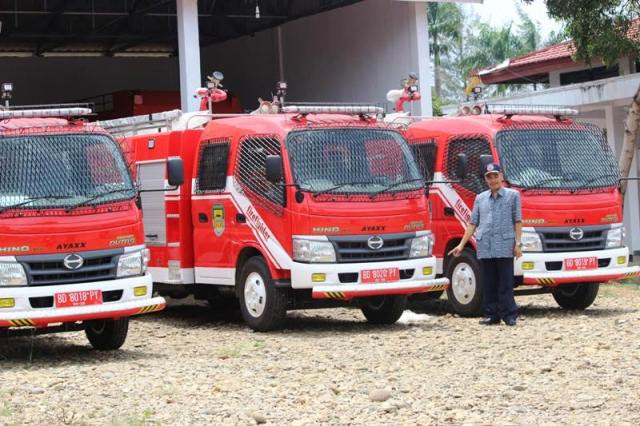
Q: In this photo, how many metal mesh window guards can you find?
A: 7